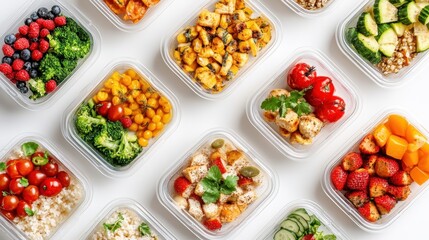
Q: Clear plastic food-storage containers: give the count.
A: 12